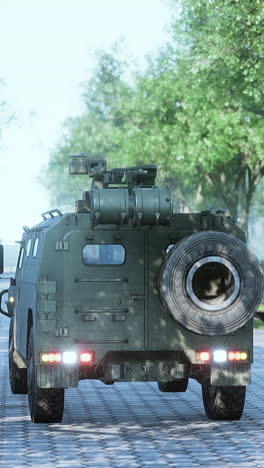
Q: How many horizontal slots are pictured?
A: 3